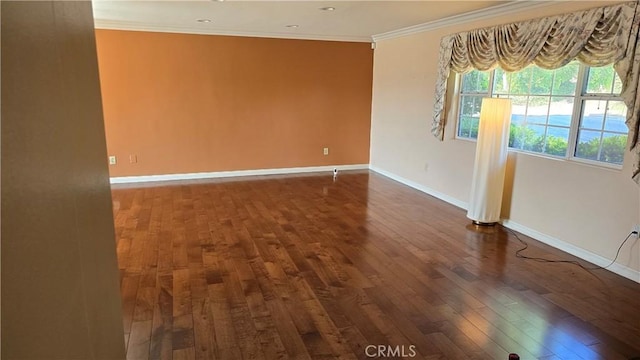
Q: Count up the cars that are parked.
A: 0